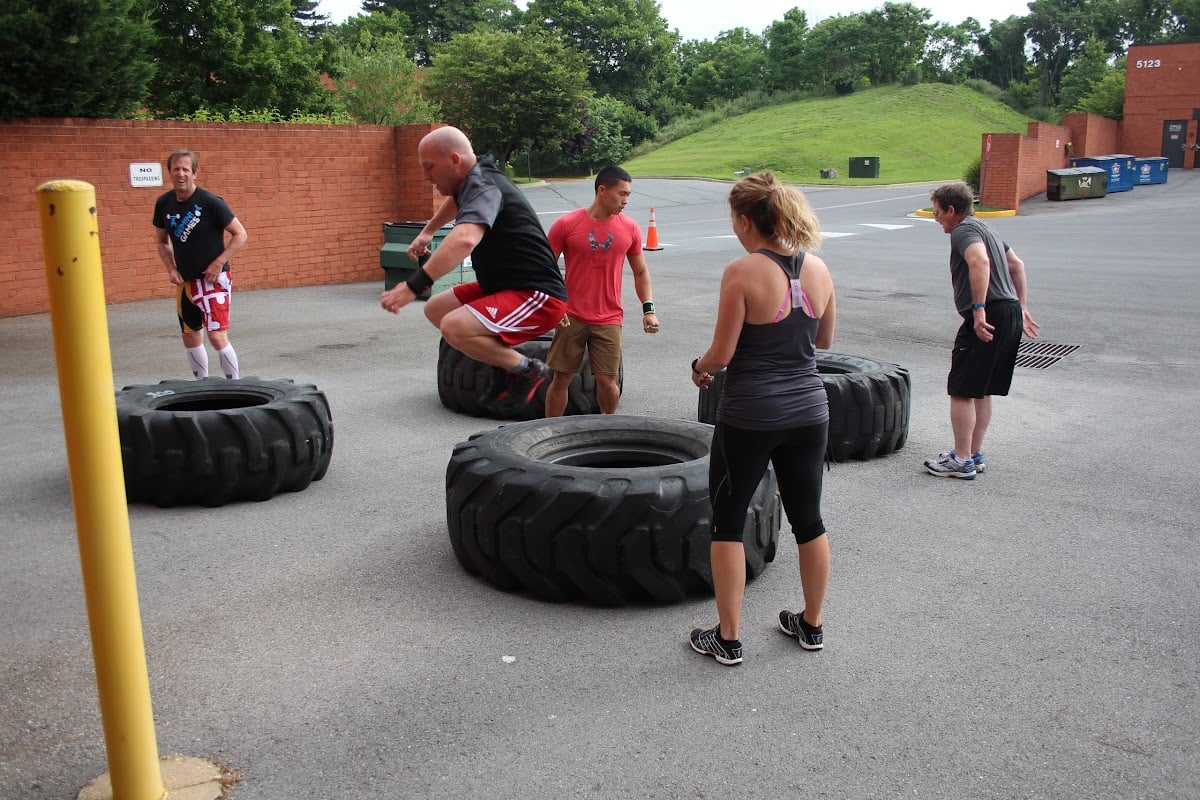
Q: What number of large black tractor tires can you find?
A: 4